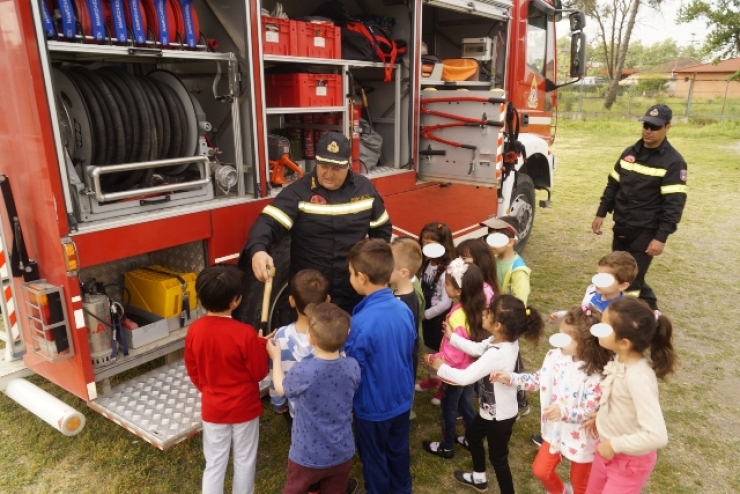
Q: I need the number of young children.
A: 13